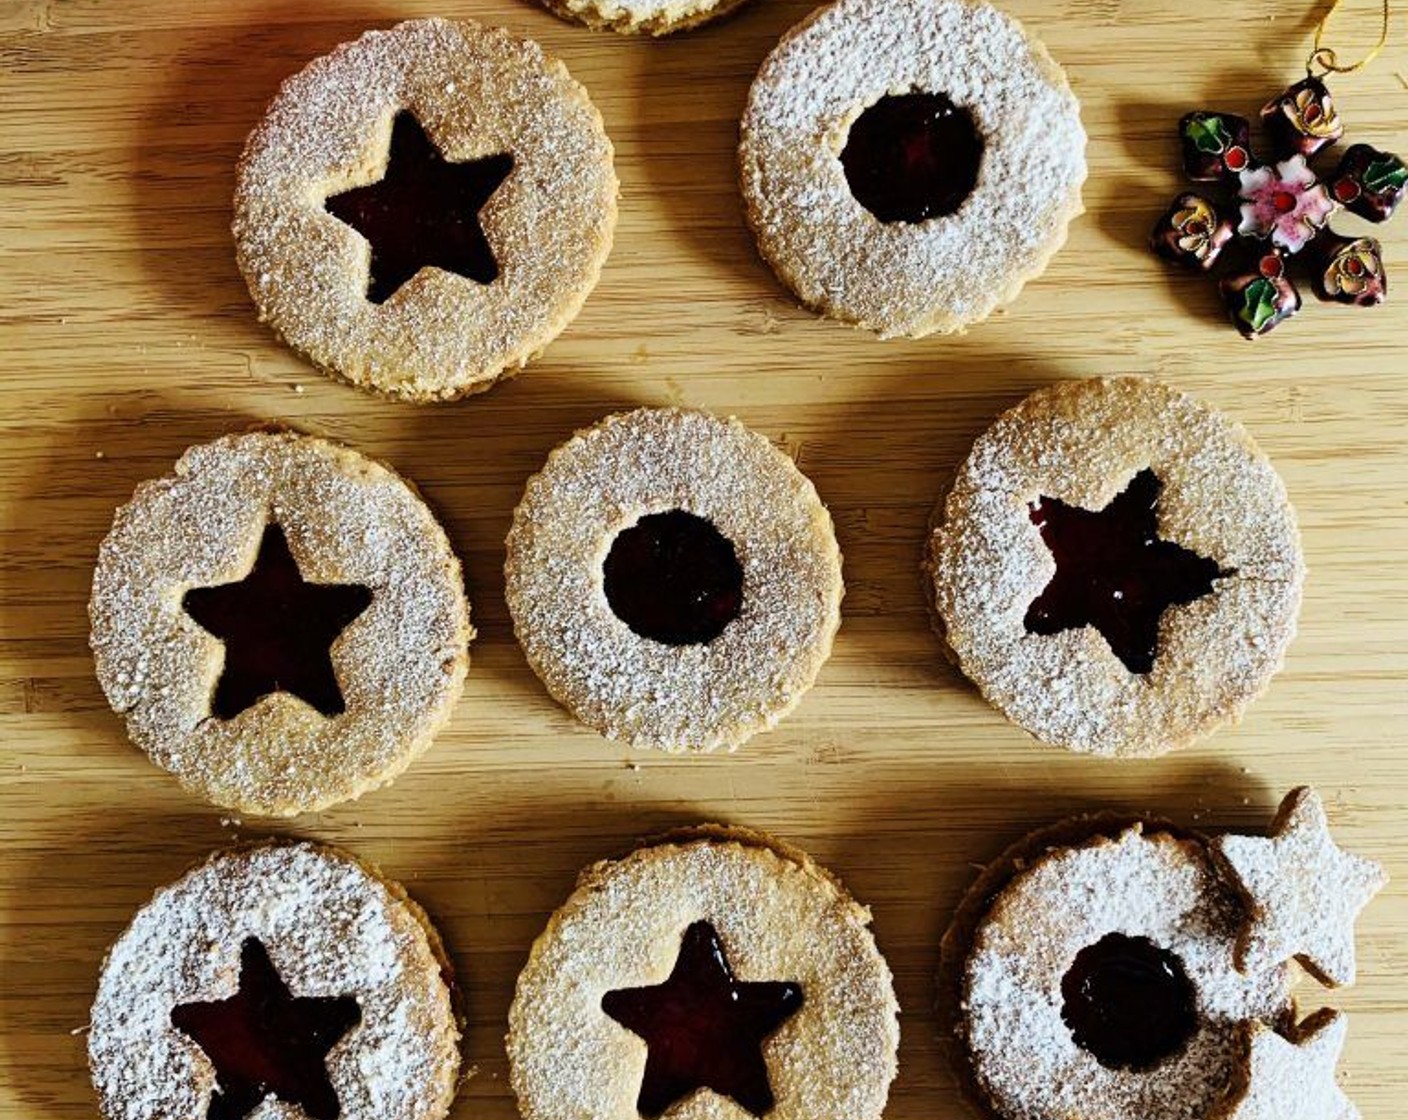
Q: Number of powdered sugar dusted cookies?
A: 11